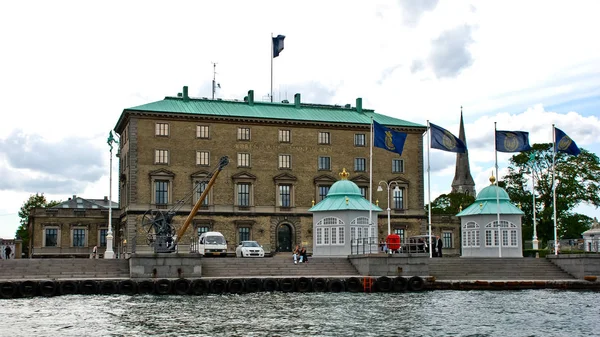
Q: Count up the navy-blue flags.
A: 5